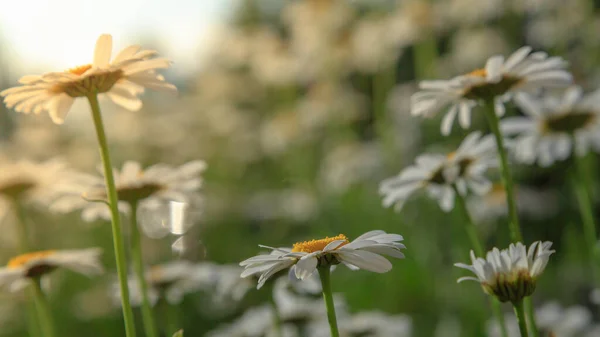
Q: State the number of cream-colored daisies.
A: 1